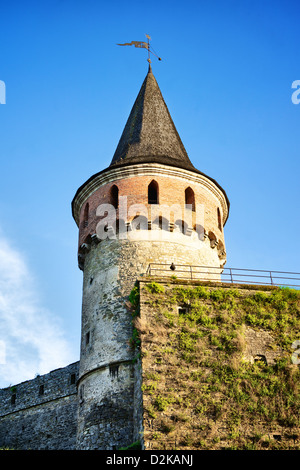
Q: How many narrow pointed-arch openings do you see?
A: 5